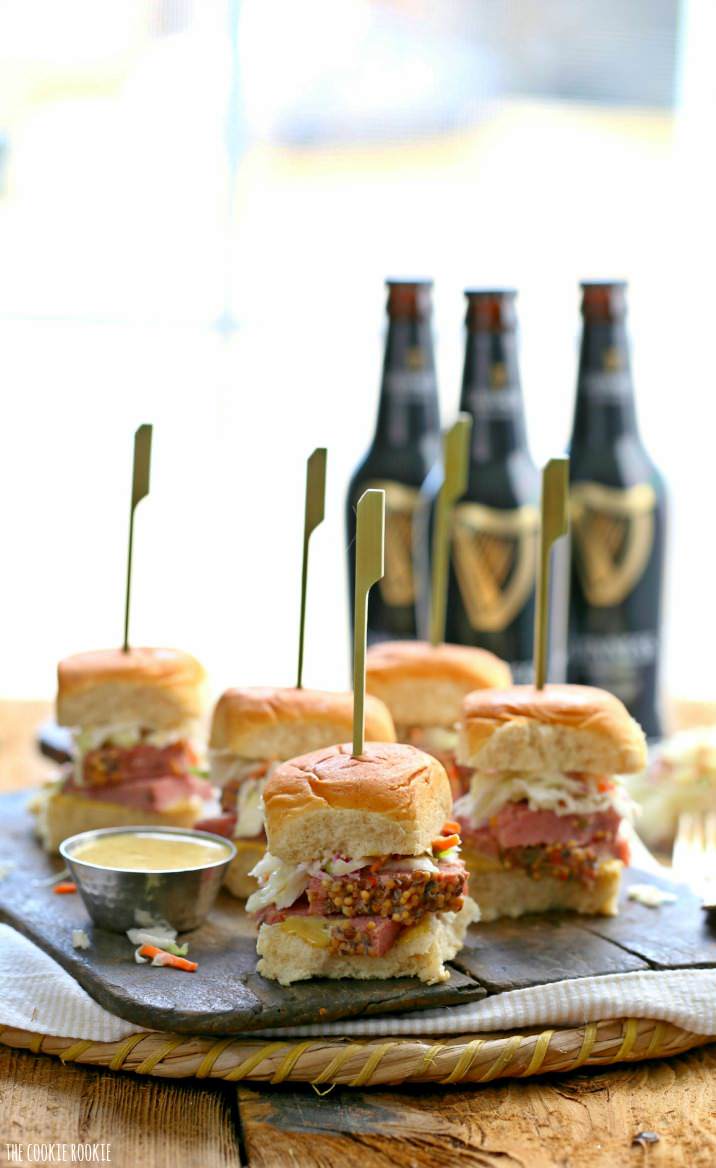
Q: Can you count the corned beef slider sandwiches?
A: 5